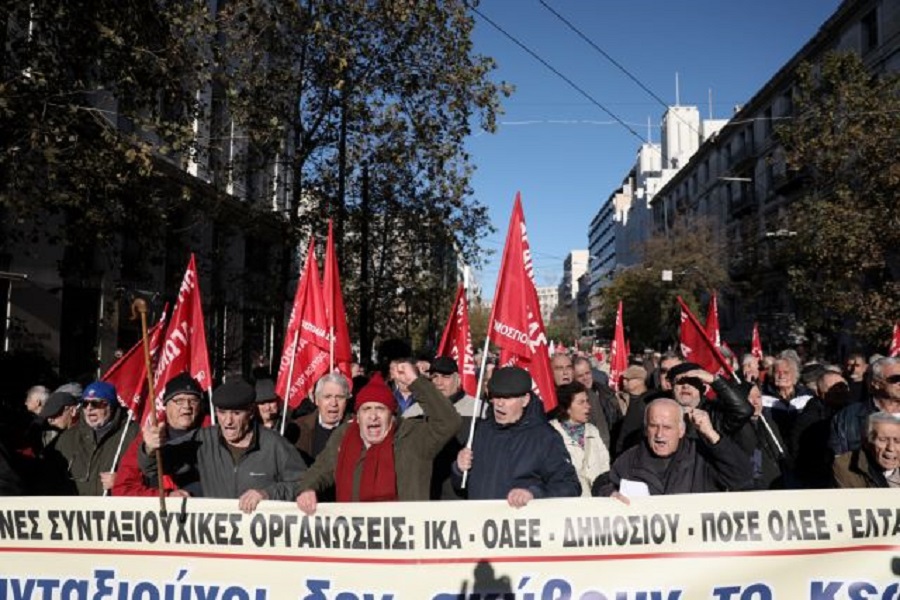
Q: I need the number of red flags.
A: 11